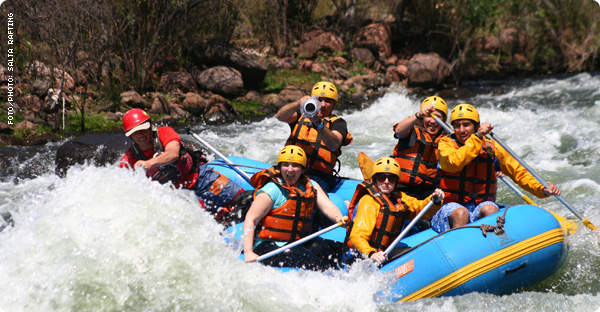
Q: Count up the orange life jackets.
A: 5